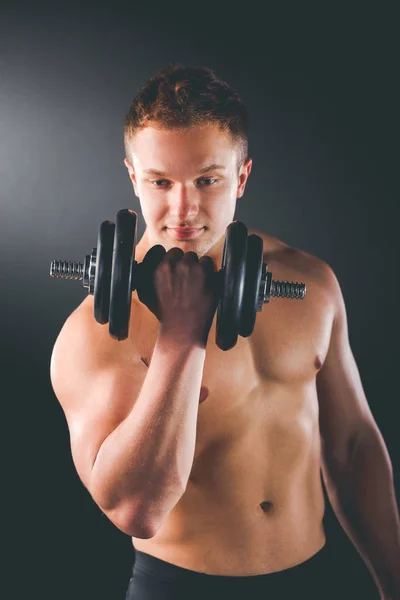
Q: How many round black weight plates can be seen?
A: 4